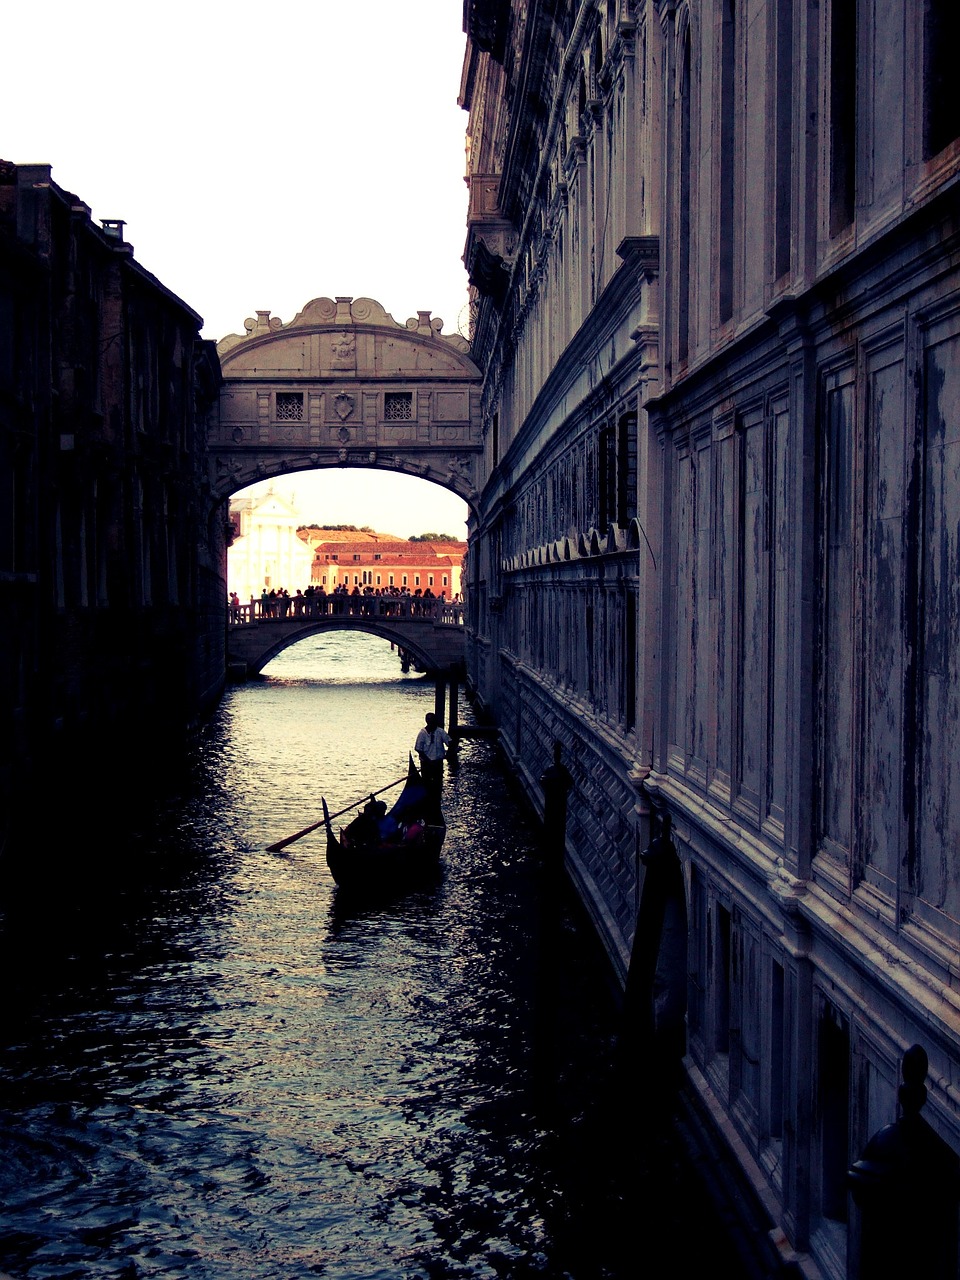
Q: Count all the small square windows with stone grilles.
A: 2